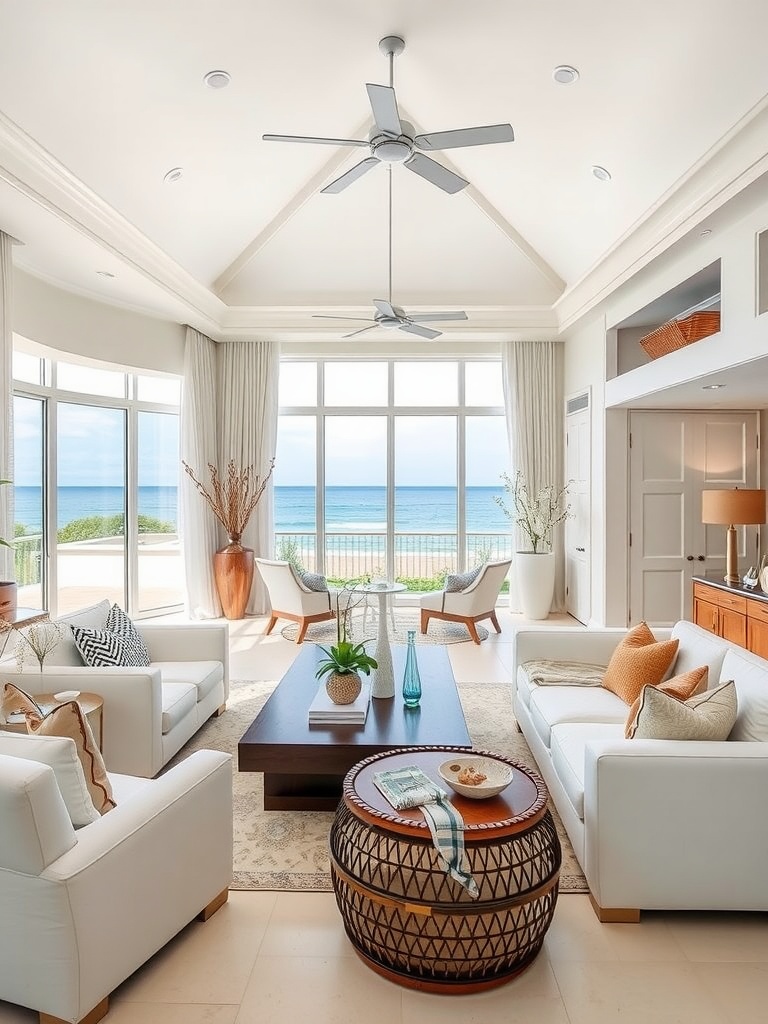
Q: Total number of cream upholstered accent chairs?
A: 2